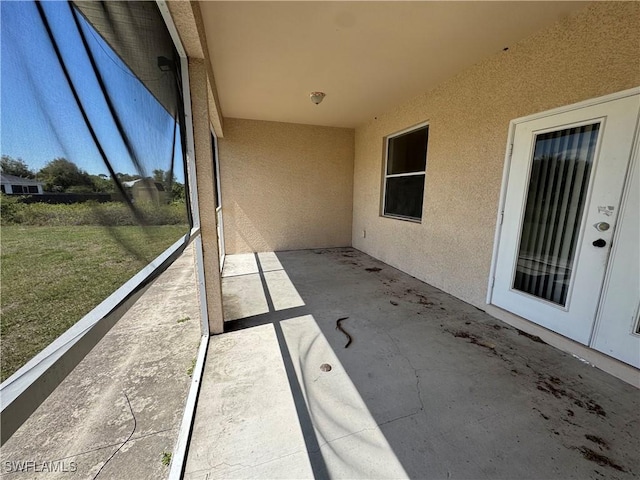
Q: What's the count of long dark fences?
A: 1